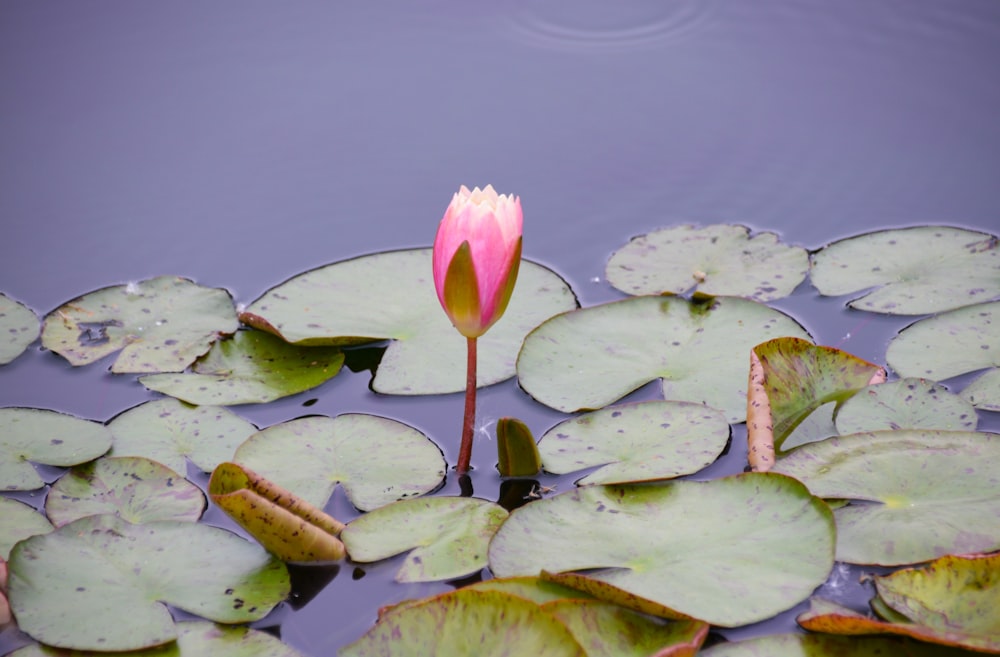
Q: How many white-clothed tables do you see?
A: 0